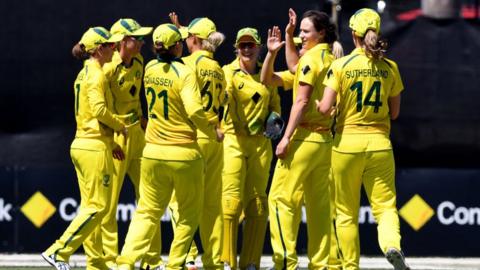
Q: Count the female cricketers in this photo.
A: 8